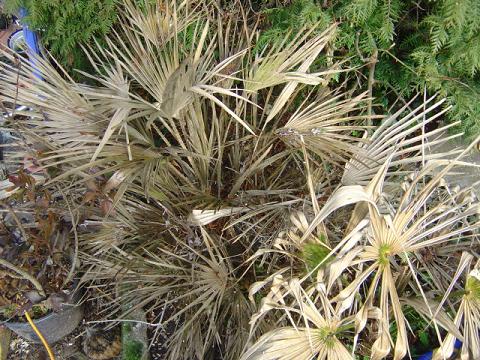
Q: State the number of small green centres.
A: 4